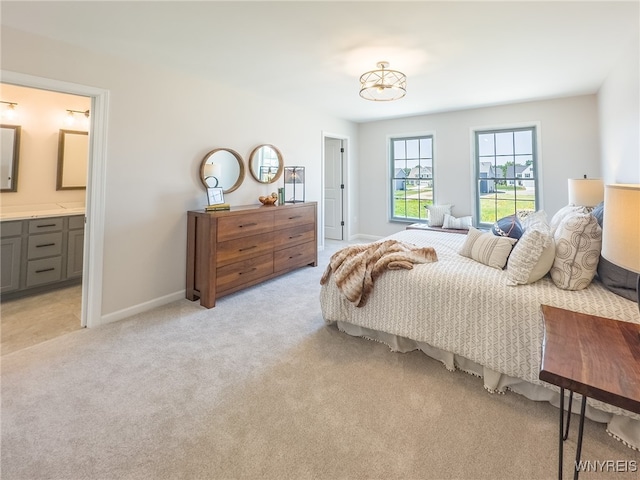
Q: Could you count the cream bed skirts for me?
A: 1